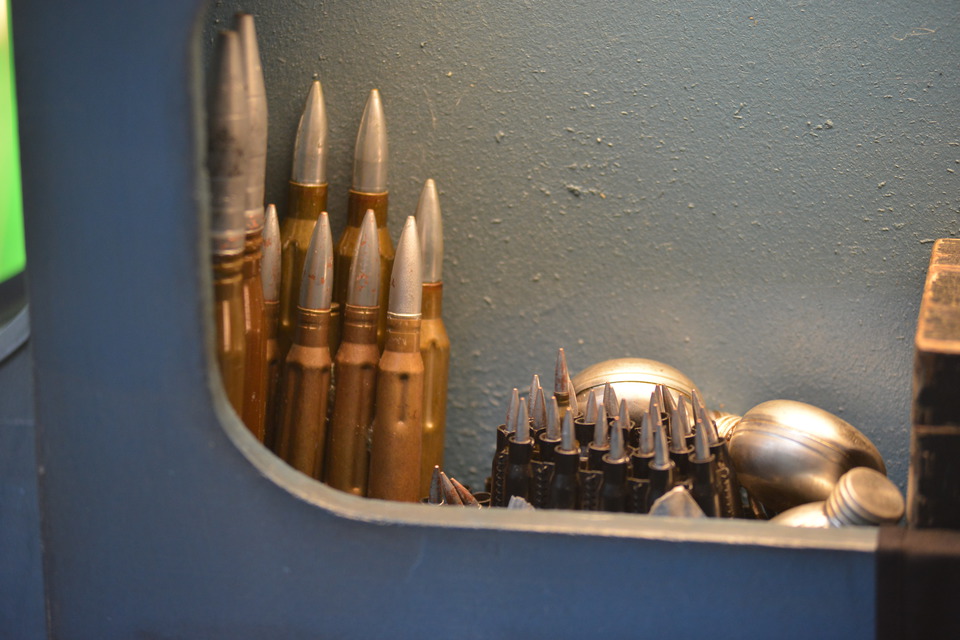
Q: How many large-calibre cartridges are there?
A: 9